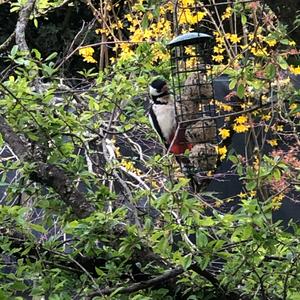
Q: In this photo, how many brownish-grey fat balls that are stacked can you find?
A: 4